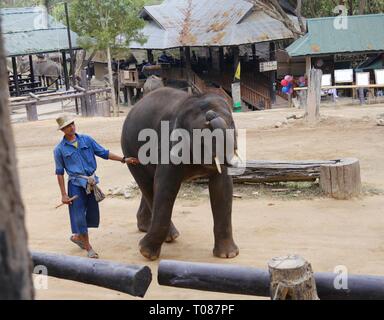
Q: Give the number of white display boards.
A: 4